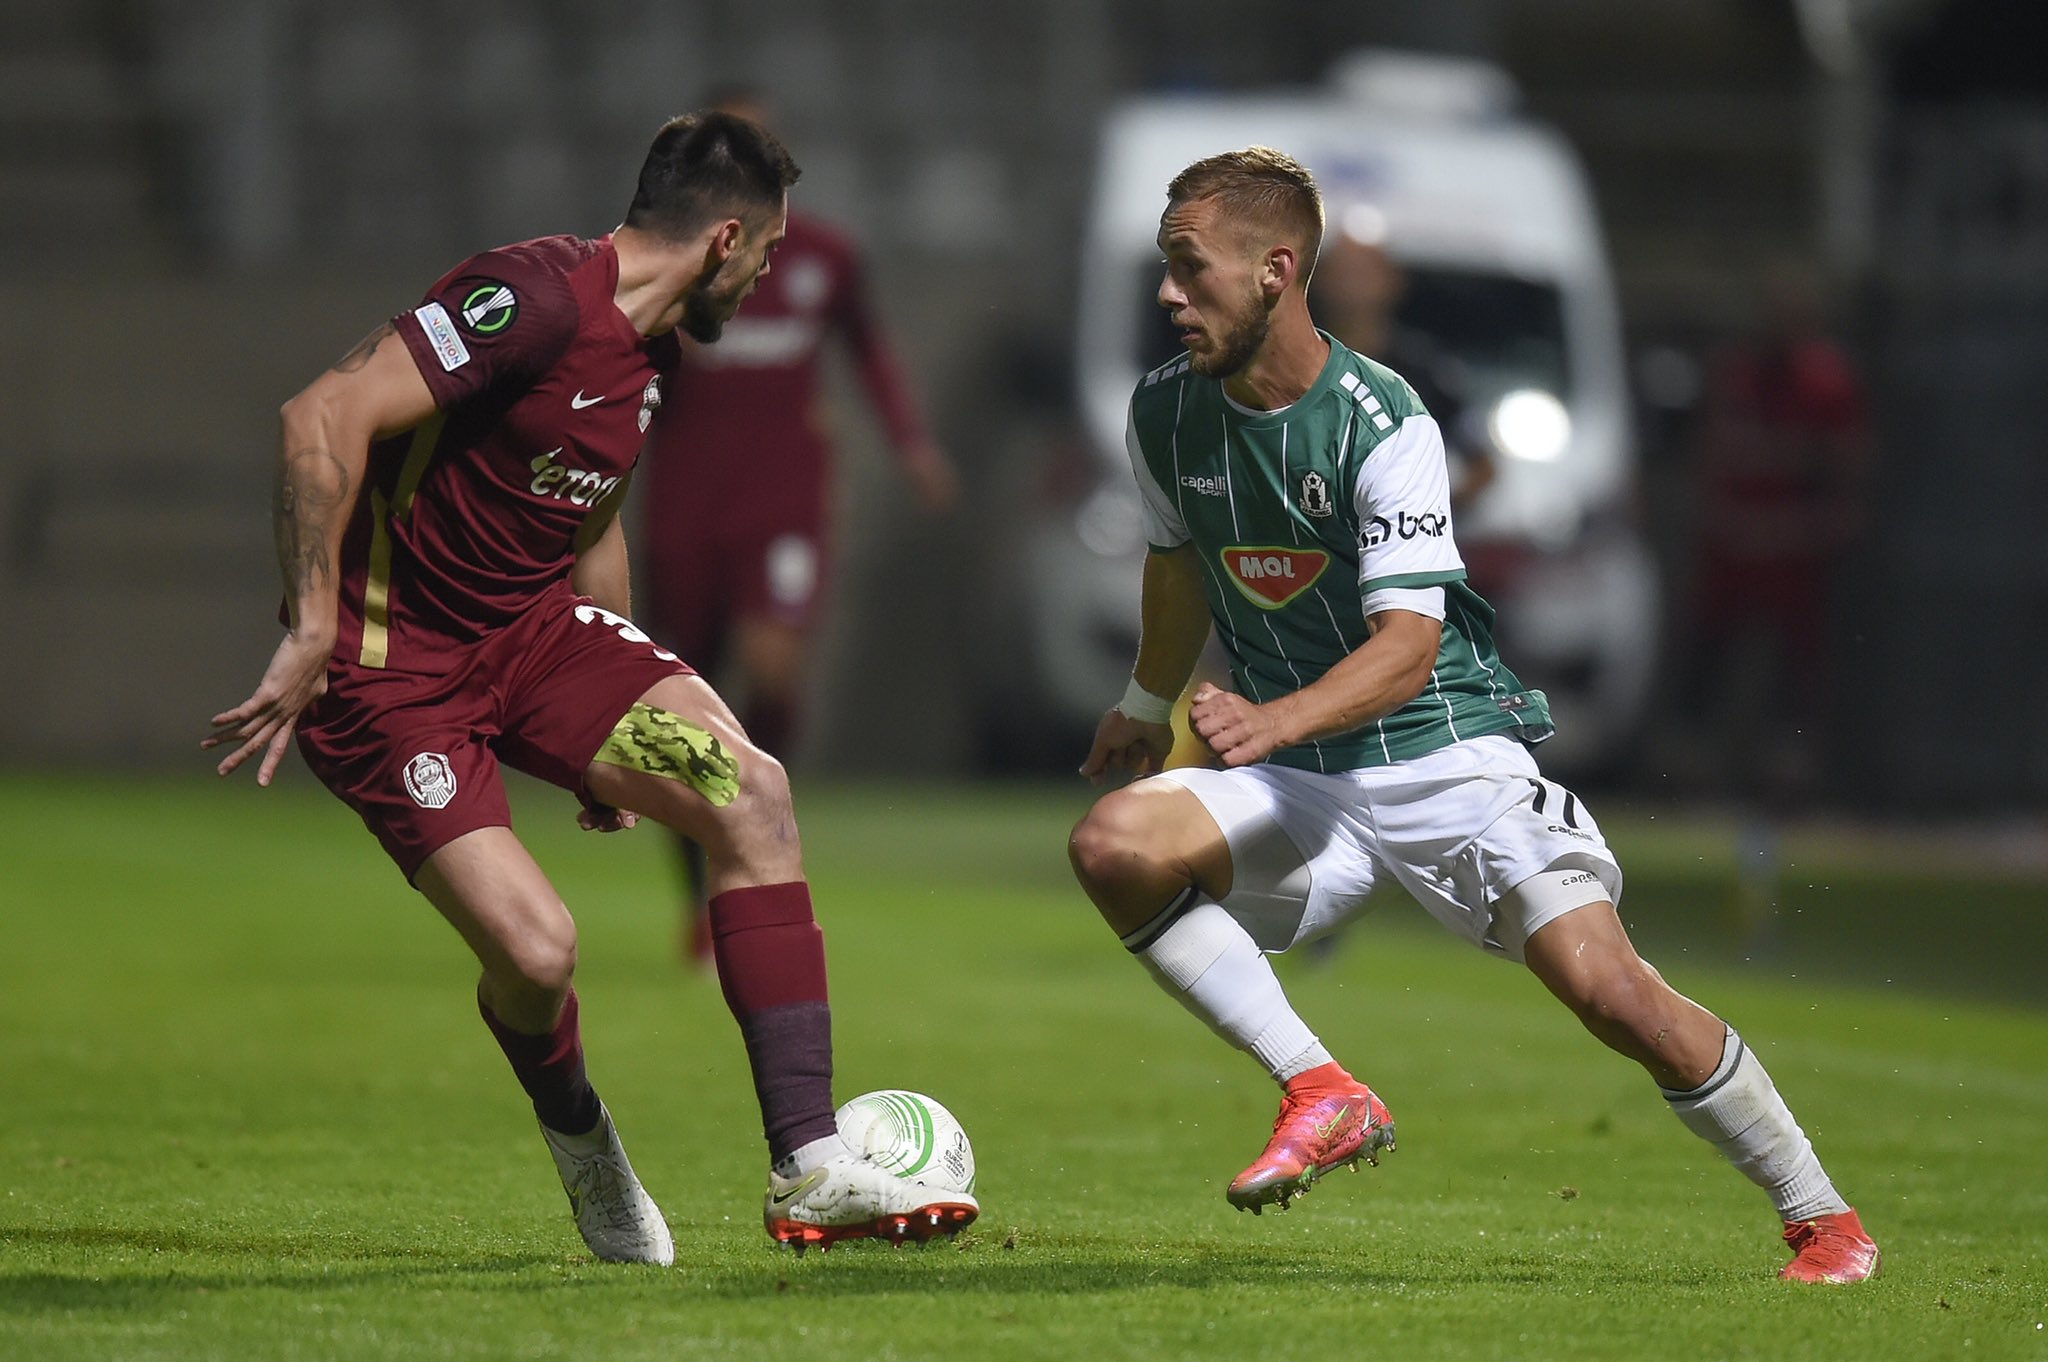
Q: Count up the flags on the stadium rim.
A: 0